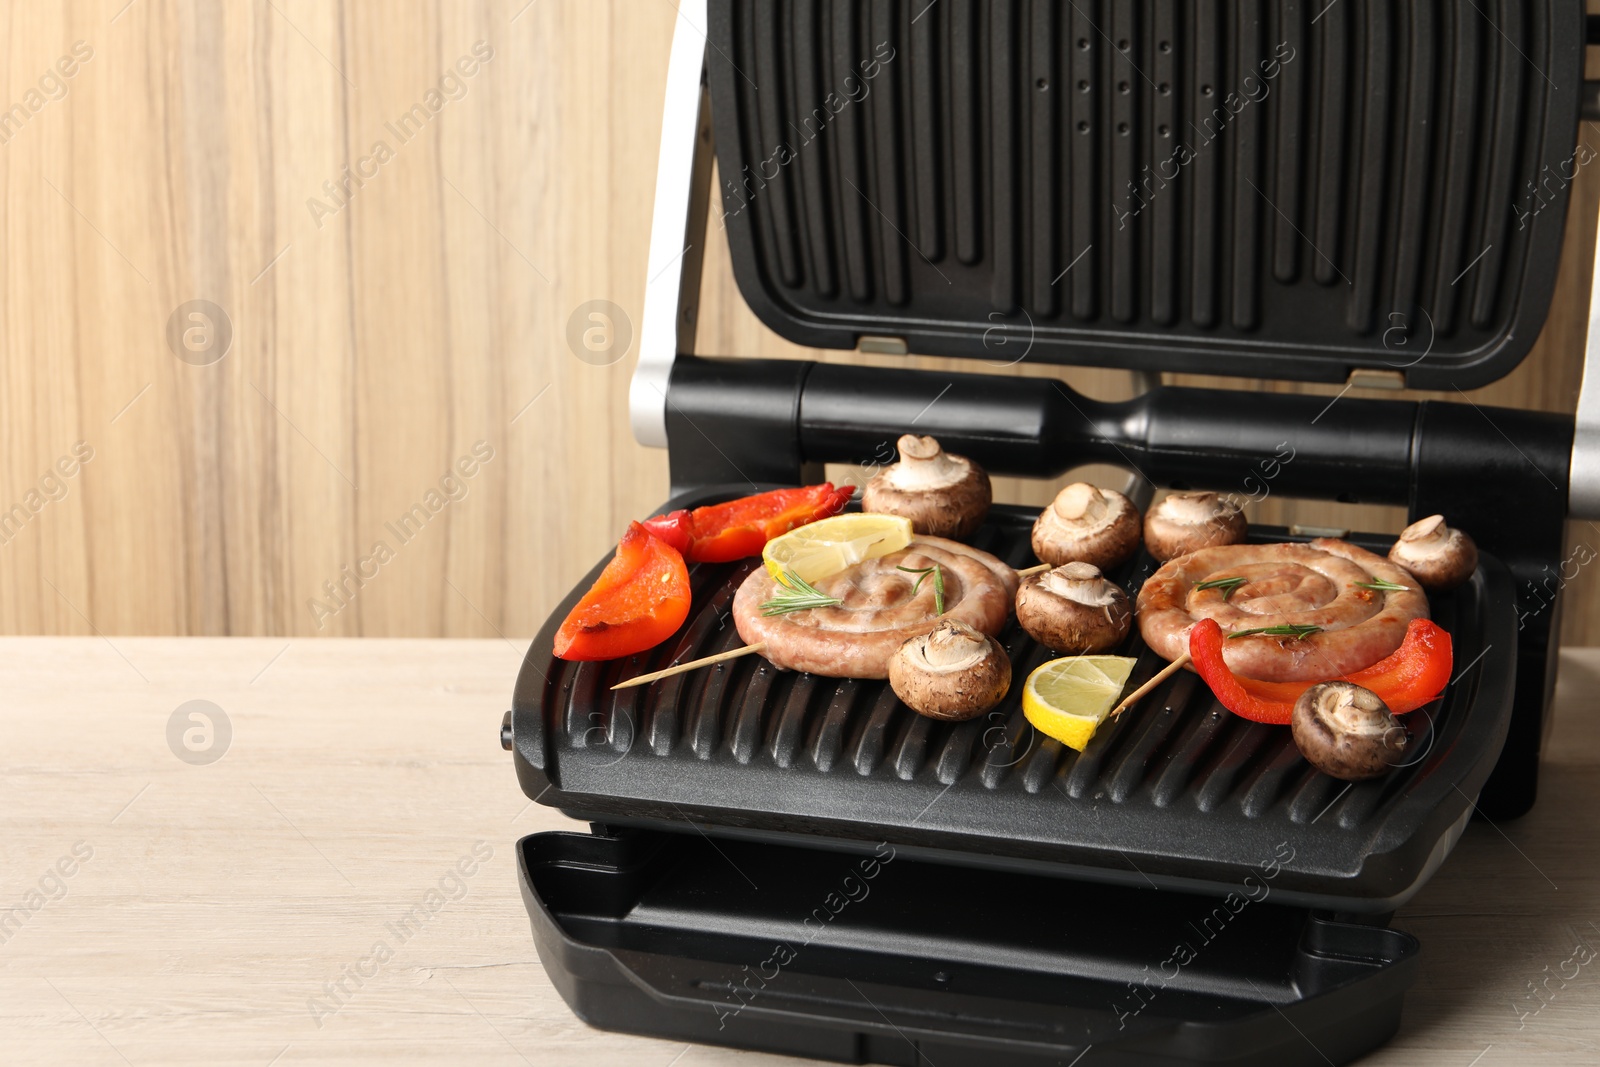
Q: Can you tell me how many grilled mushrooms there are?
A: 7